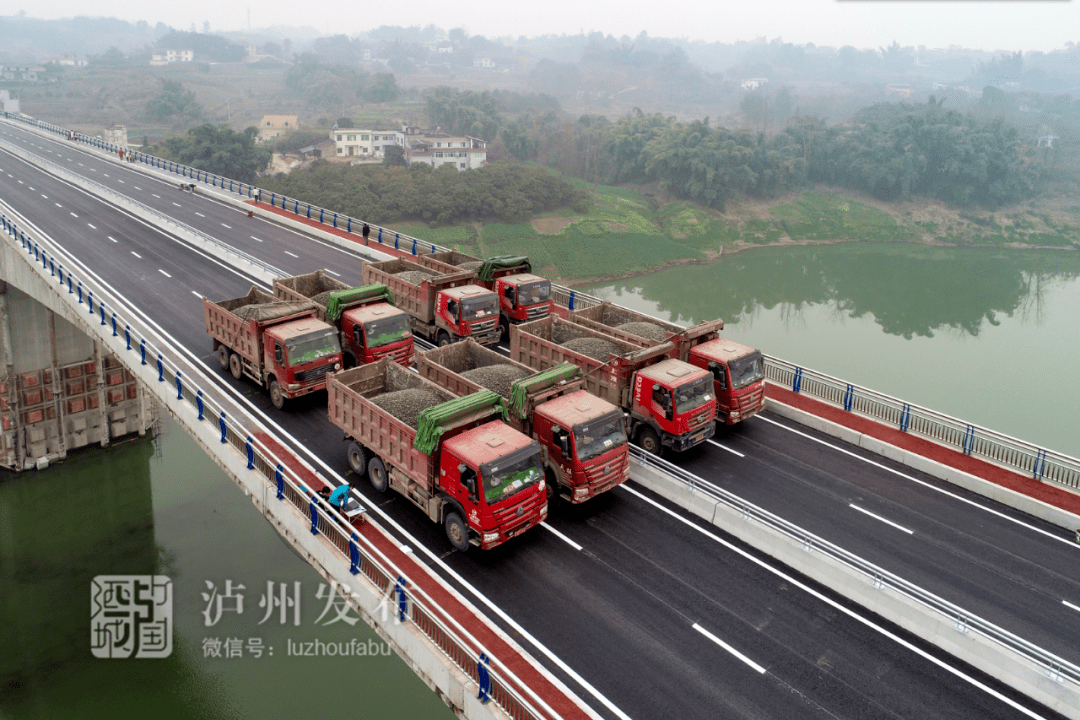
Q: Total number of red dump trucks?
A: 8